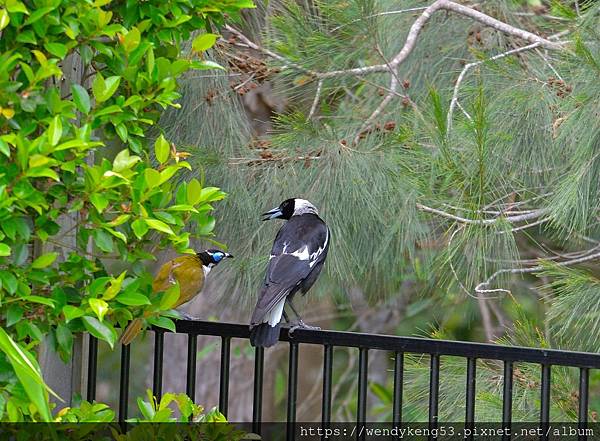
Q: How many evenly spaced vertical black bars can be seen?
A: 15